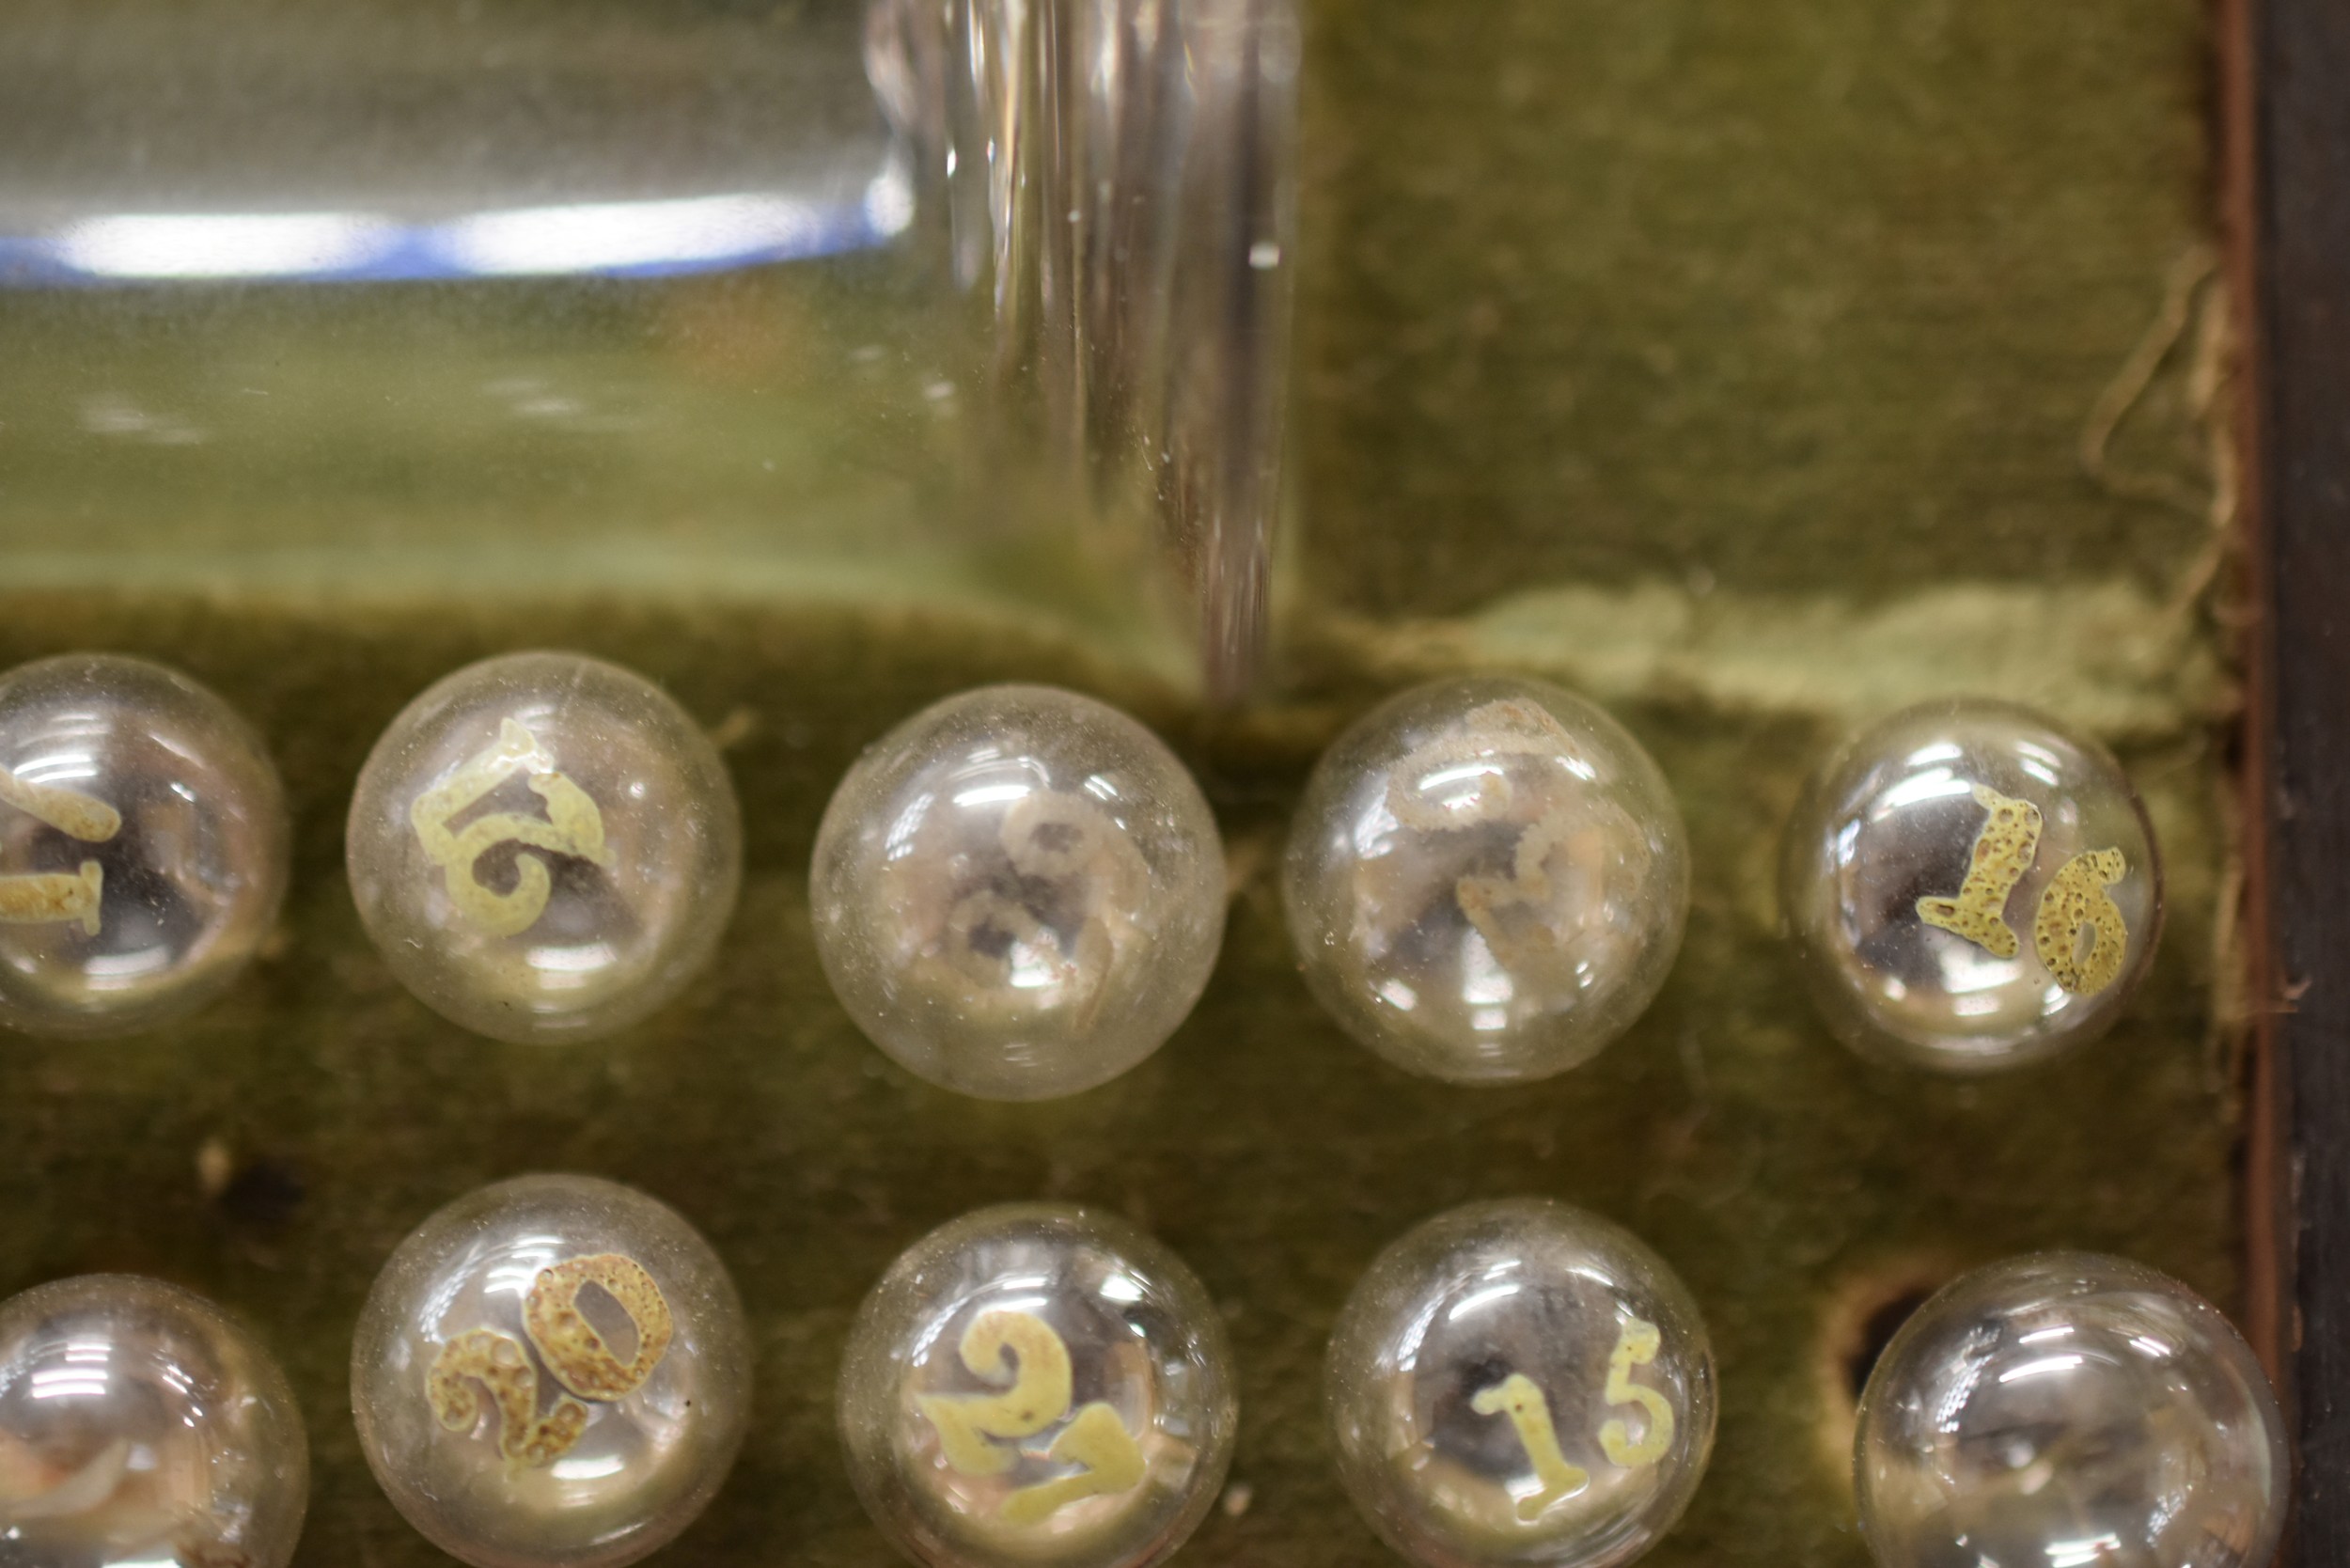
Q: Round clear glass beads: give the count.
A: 10